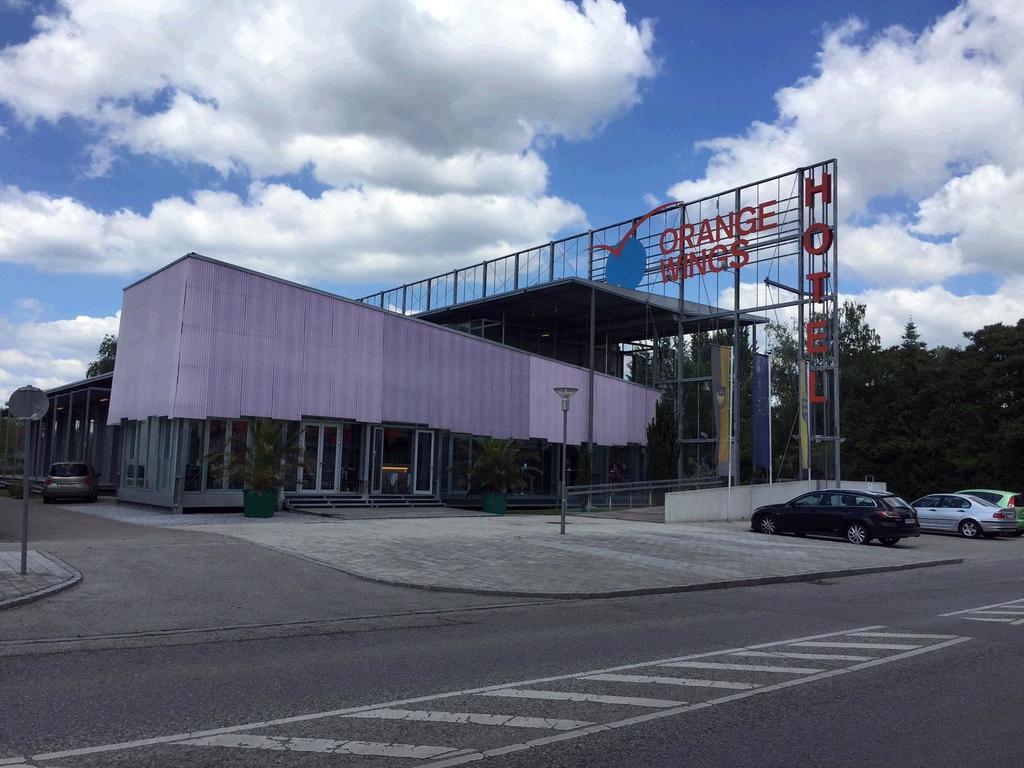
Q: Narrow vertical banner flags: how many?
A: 3